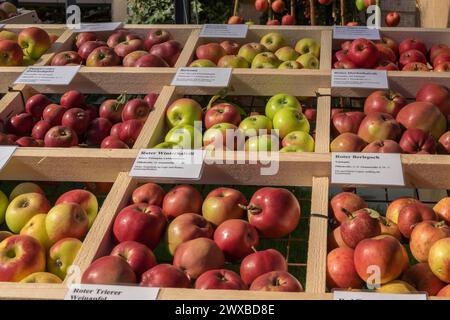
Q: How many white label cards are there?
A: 11